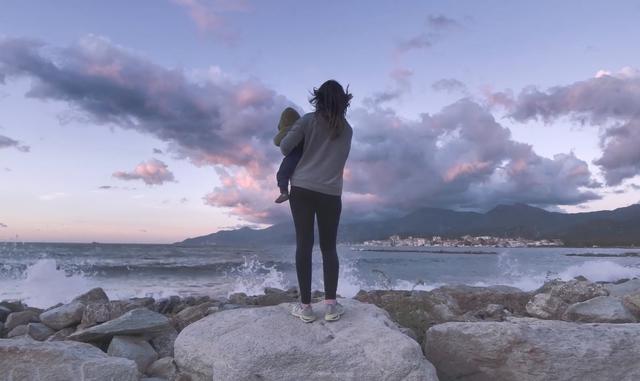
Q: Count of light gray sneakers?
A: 2